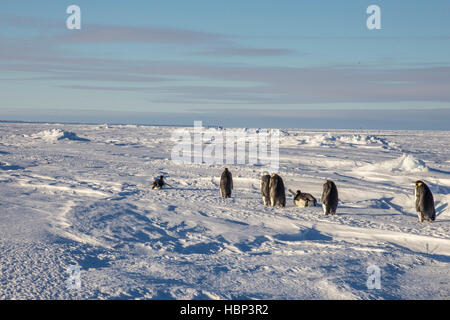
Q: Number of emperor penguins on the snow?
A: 7